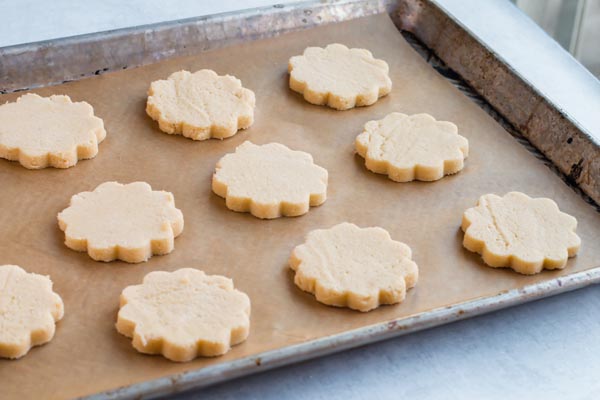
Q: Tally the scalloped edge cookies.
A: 10